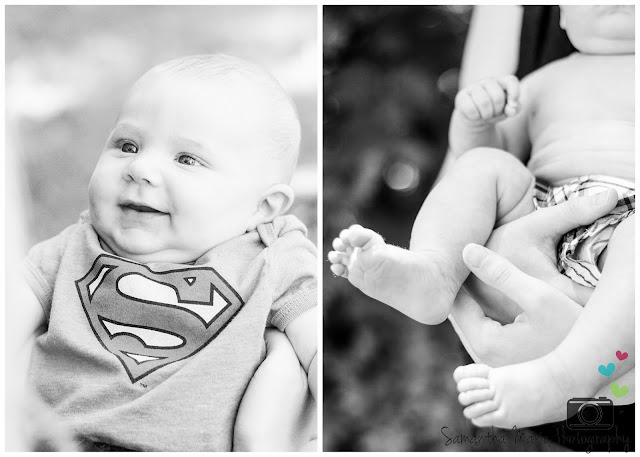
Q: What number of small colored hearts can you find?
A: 3